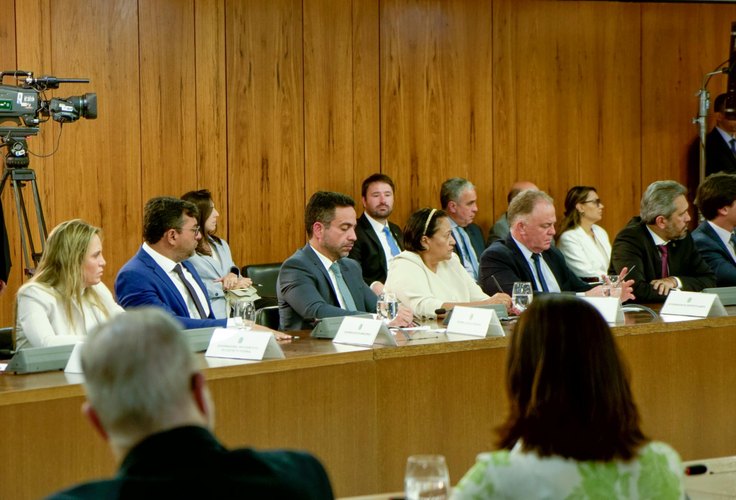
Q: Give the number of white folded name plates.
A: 6